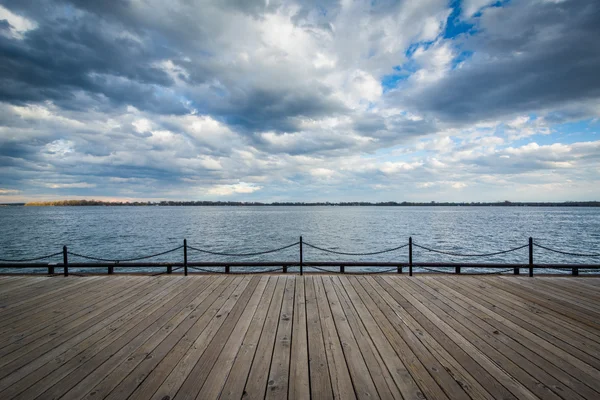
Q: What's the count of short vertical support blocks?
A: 10